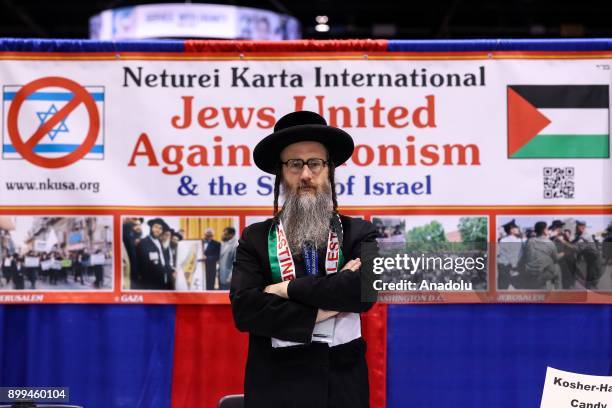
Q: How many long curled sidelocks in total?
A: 2